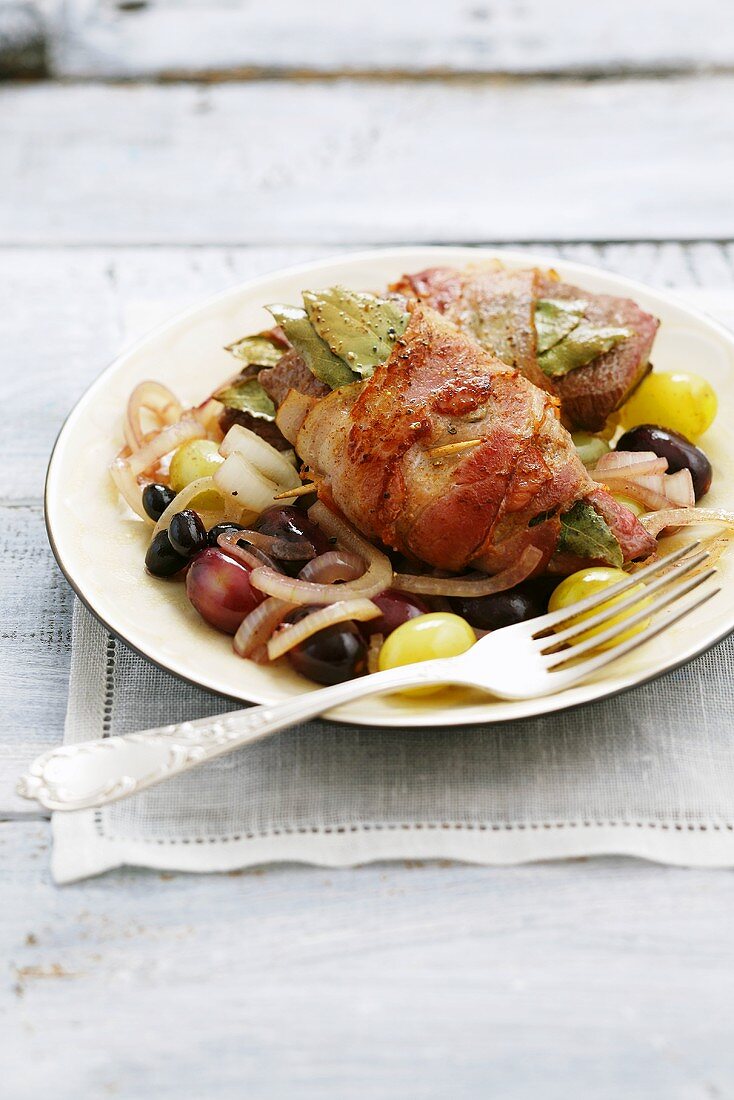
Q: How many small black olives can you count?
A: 4